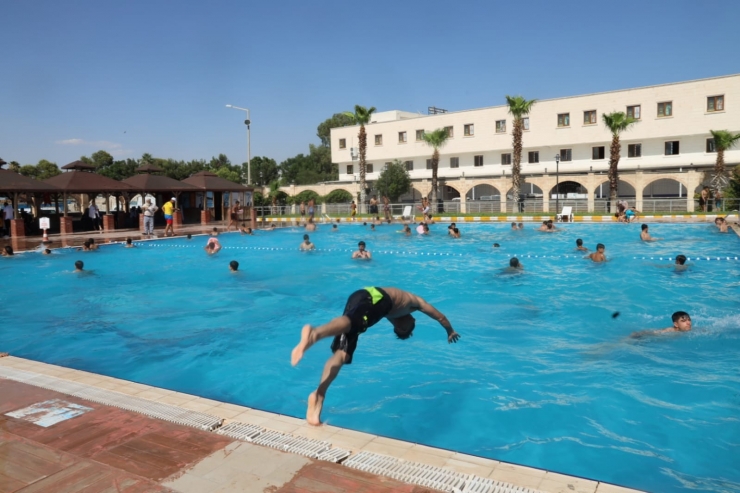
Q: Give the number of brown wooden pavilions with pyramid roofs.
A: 4